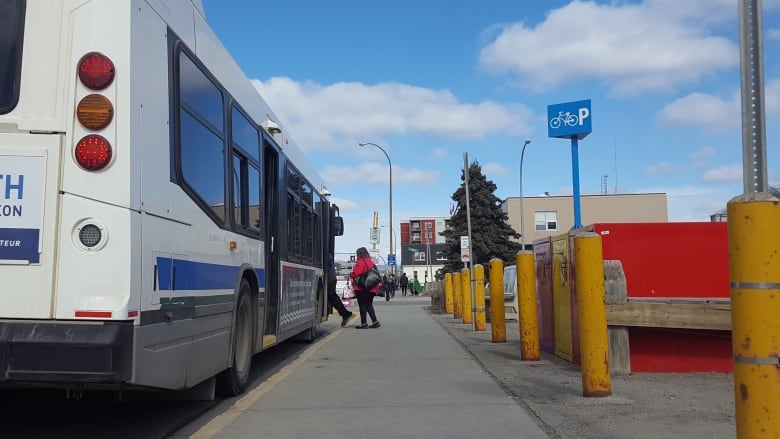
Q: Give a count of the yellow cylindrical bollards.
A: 8